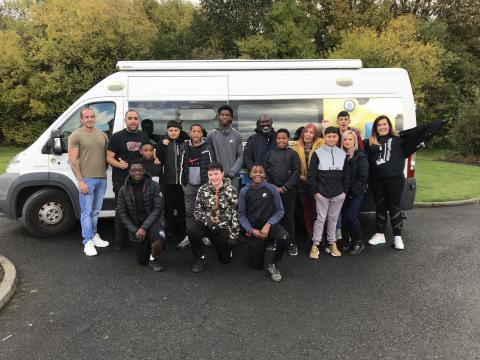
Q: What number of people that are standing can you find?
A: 13